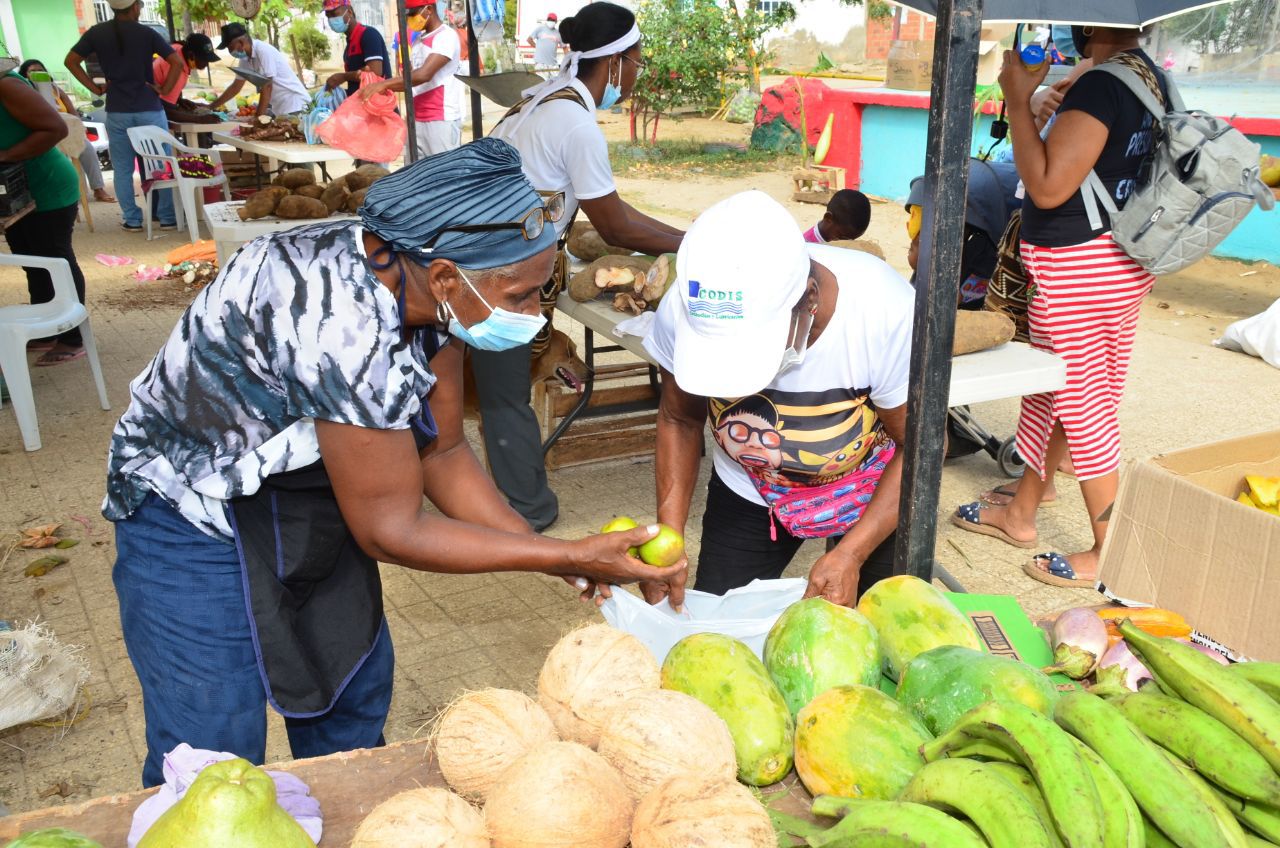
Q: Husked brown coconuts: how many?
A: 6